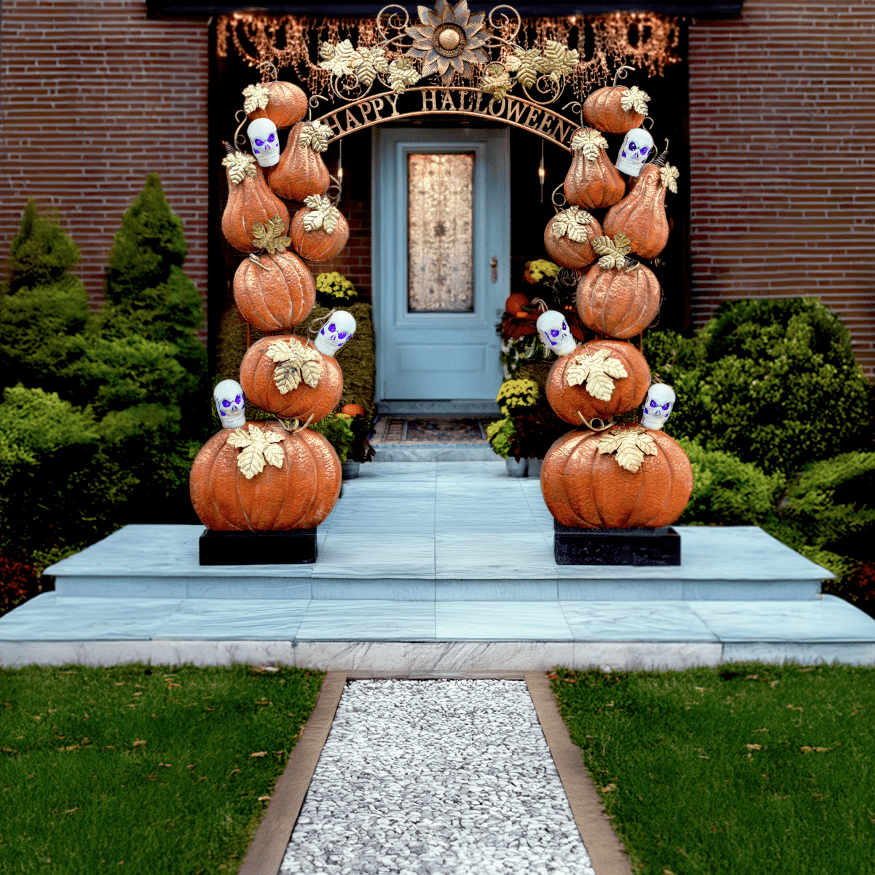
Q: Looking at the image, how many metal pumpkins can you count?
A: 14